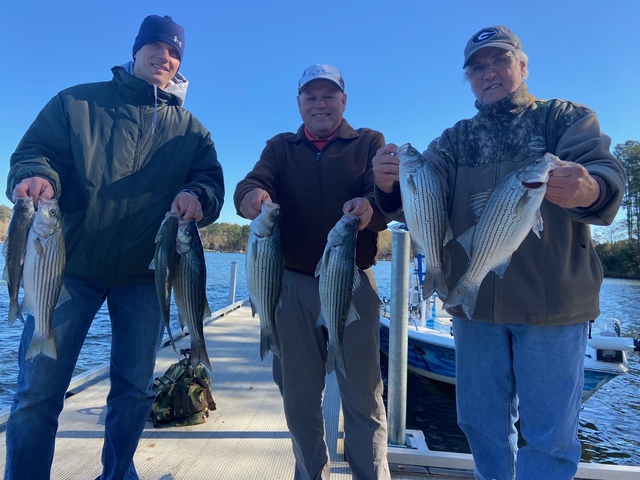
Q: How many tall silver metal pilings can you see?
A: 2